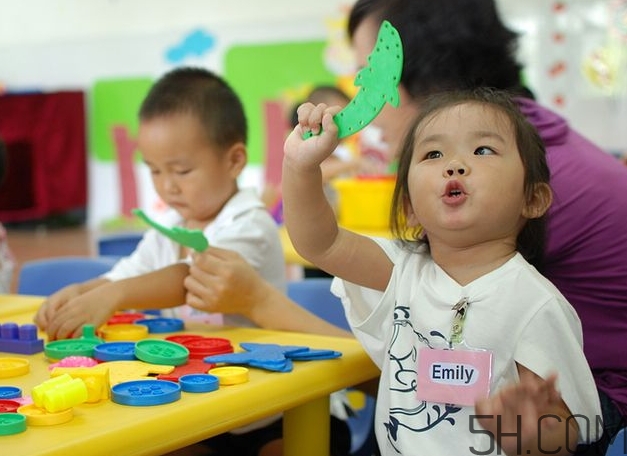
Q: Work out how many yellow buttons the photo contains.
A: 4